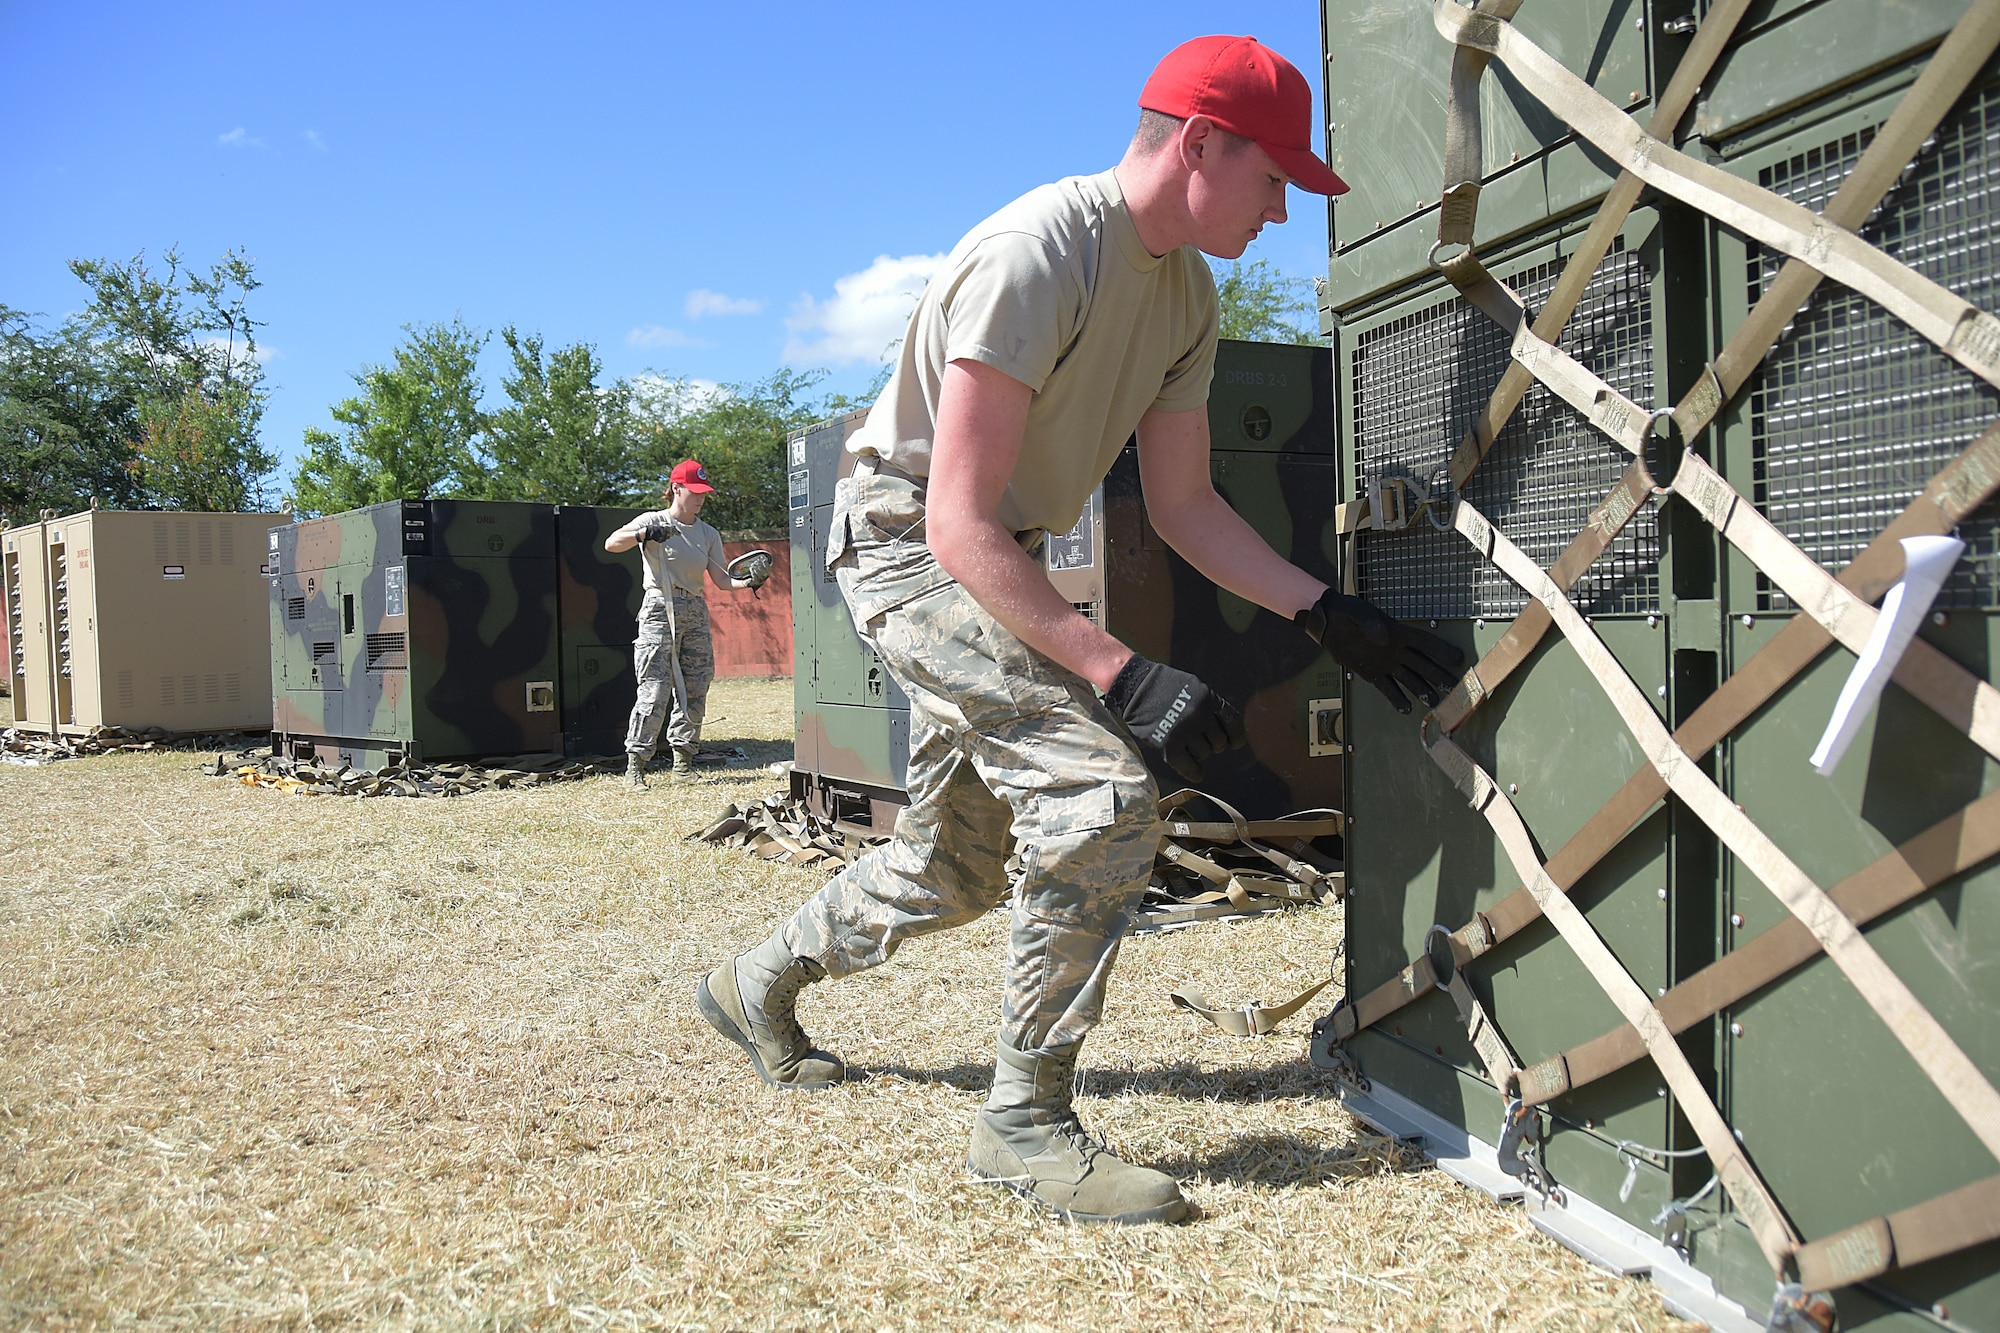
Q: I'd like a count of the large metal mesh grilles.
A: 2